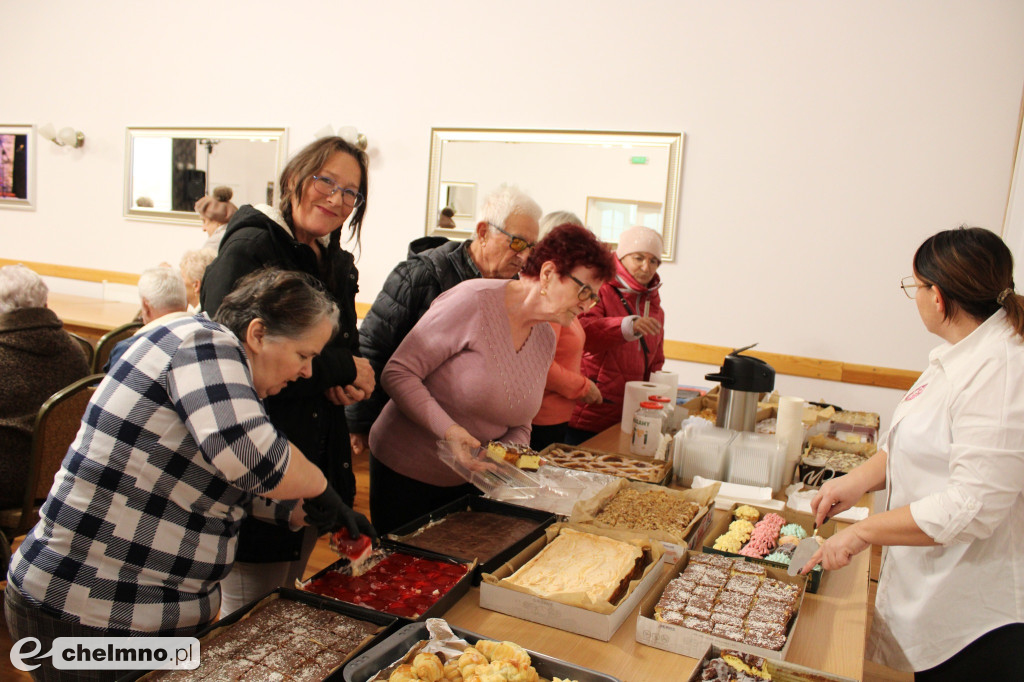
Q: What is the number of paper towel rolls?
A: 2